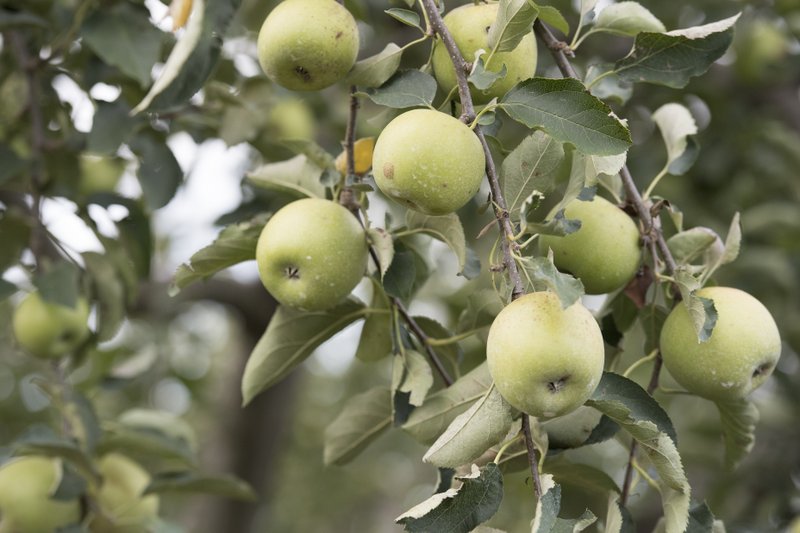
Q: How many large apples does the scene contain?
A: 7